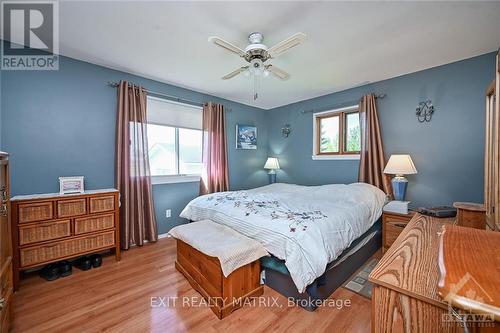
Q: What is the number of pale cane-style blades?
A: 4